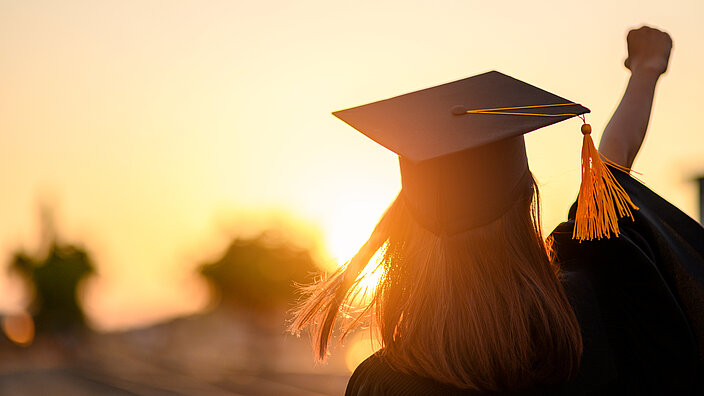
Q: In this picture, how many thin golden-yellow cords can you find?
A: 2